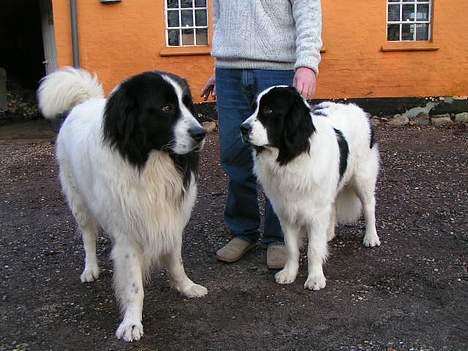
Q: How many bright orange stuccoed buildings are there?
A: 1